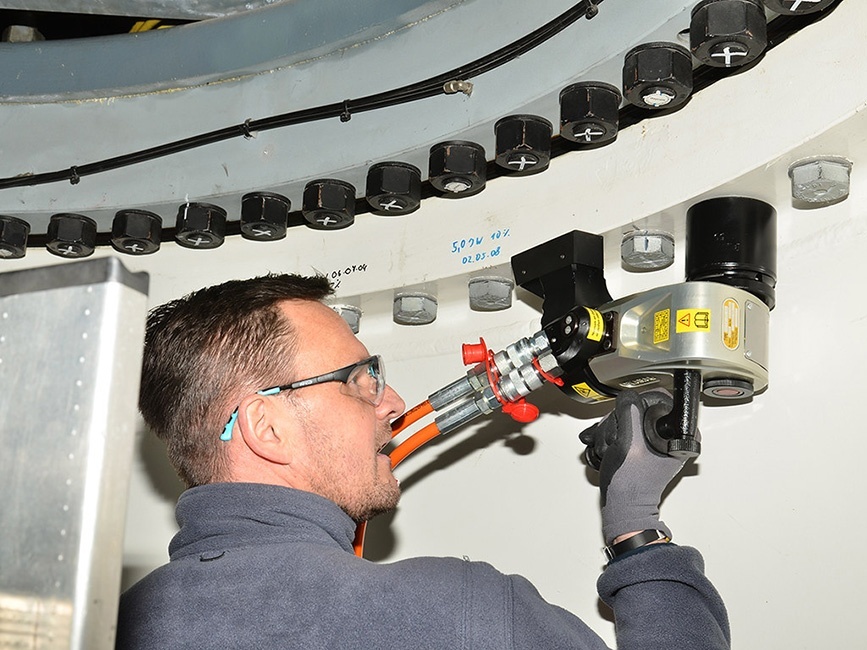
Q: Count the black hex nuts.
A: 13